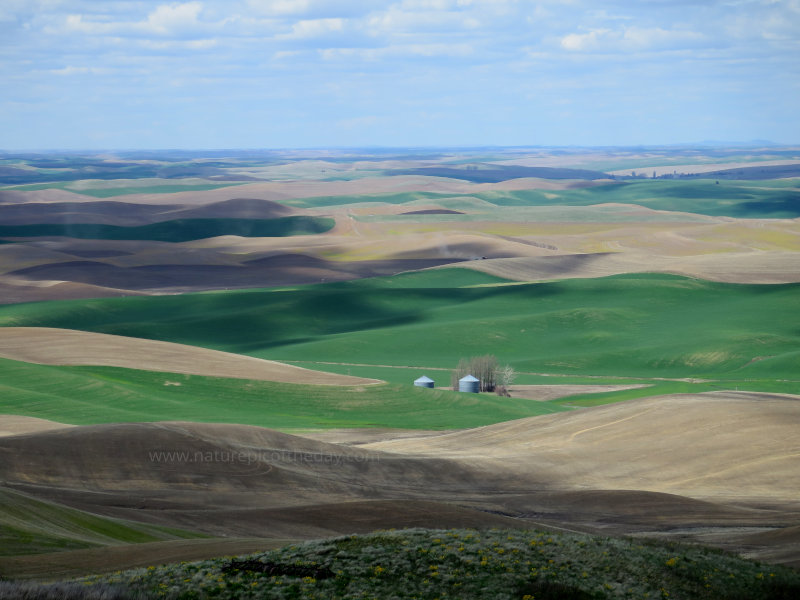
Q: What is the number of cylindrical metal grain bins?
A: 2